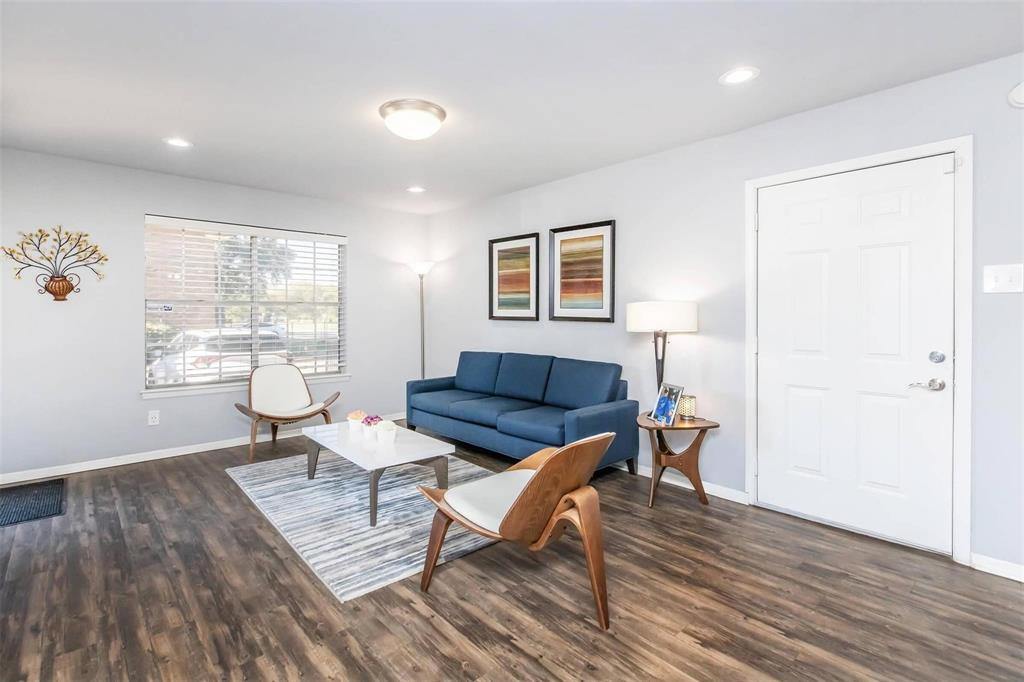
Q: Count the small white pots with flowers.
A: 3